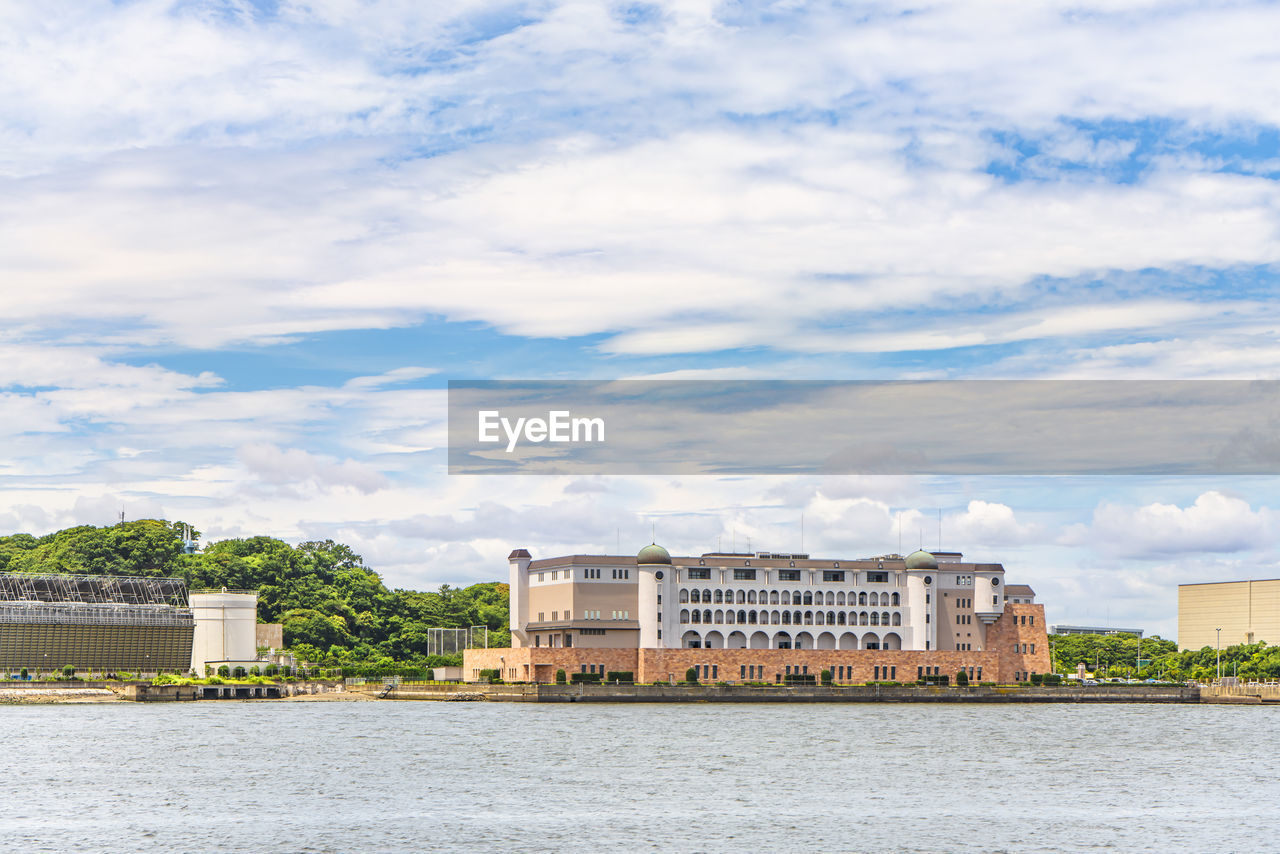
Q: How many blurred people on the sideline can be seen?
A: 0